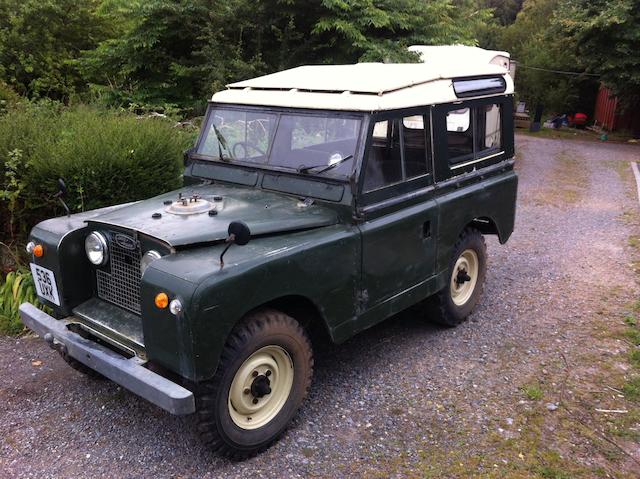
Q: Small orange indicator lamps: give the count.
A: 2